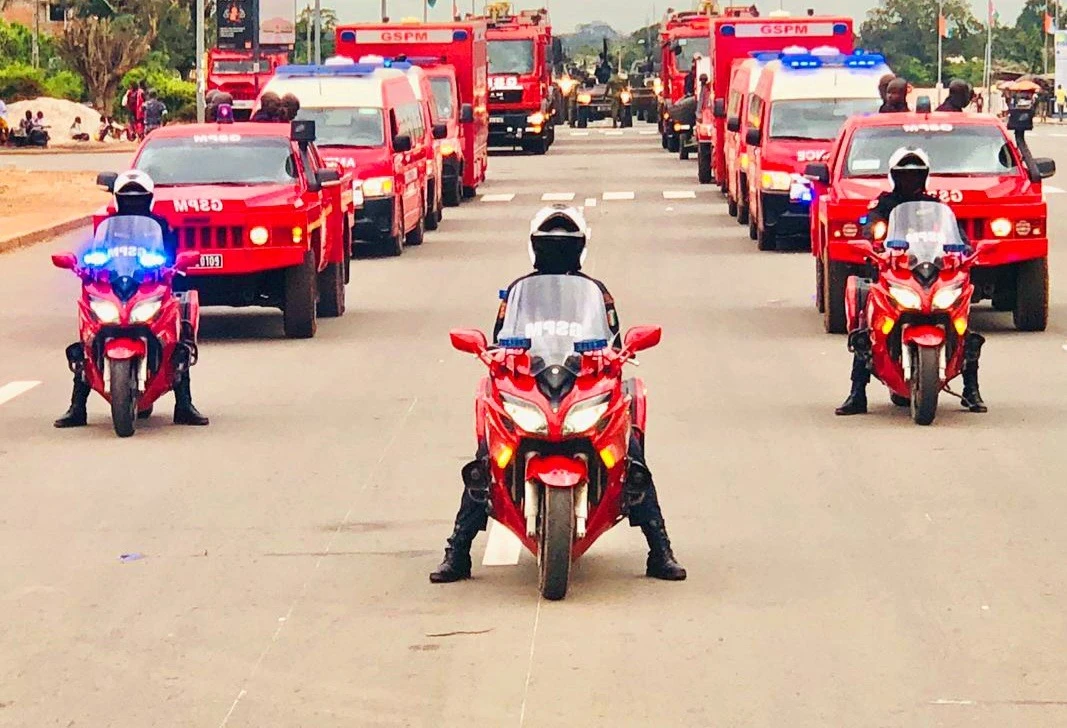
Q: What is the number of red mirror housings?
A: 6